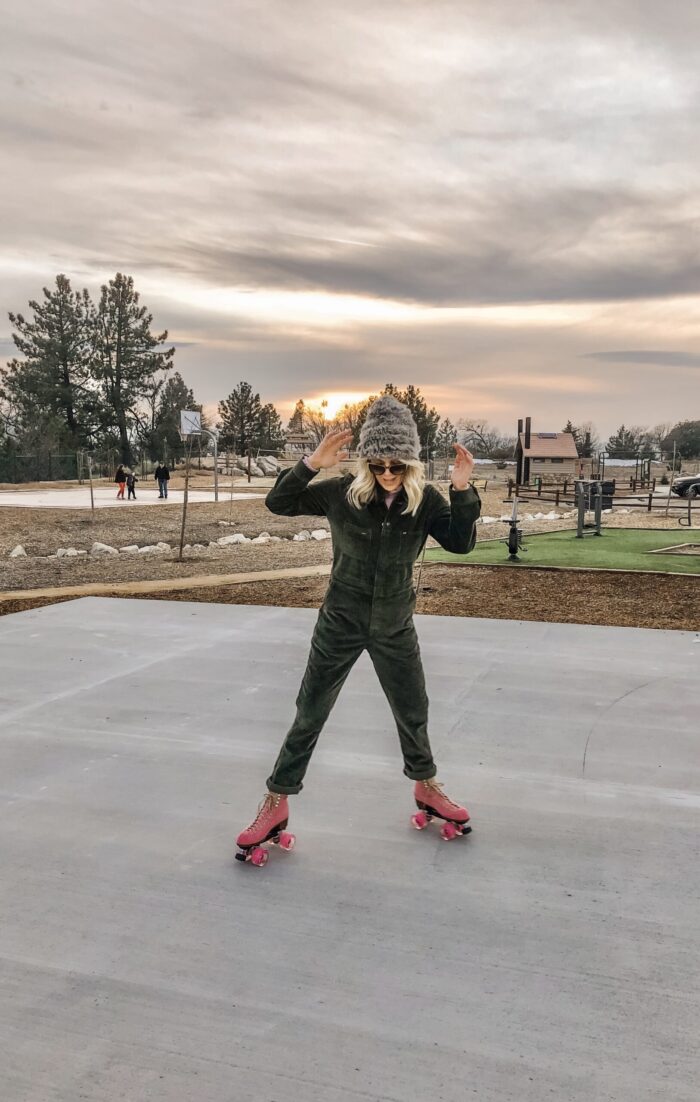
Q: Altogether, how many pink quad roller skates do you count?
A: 2